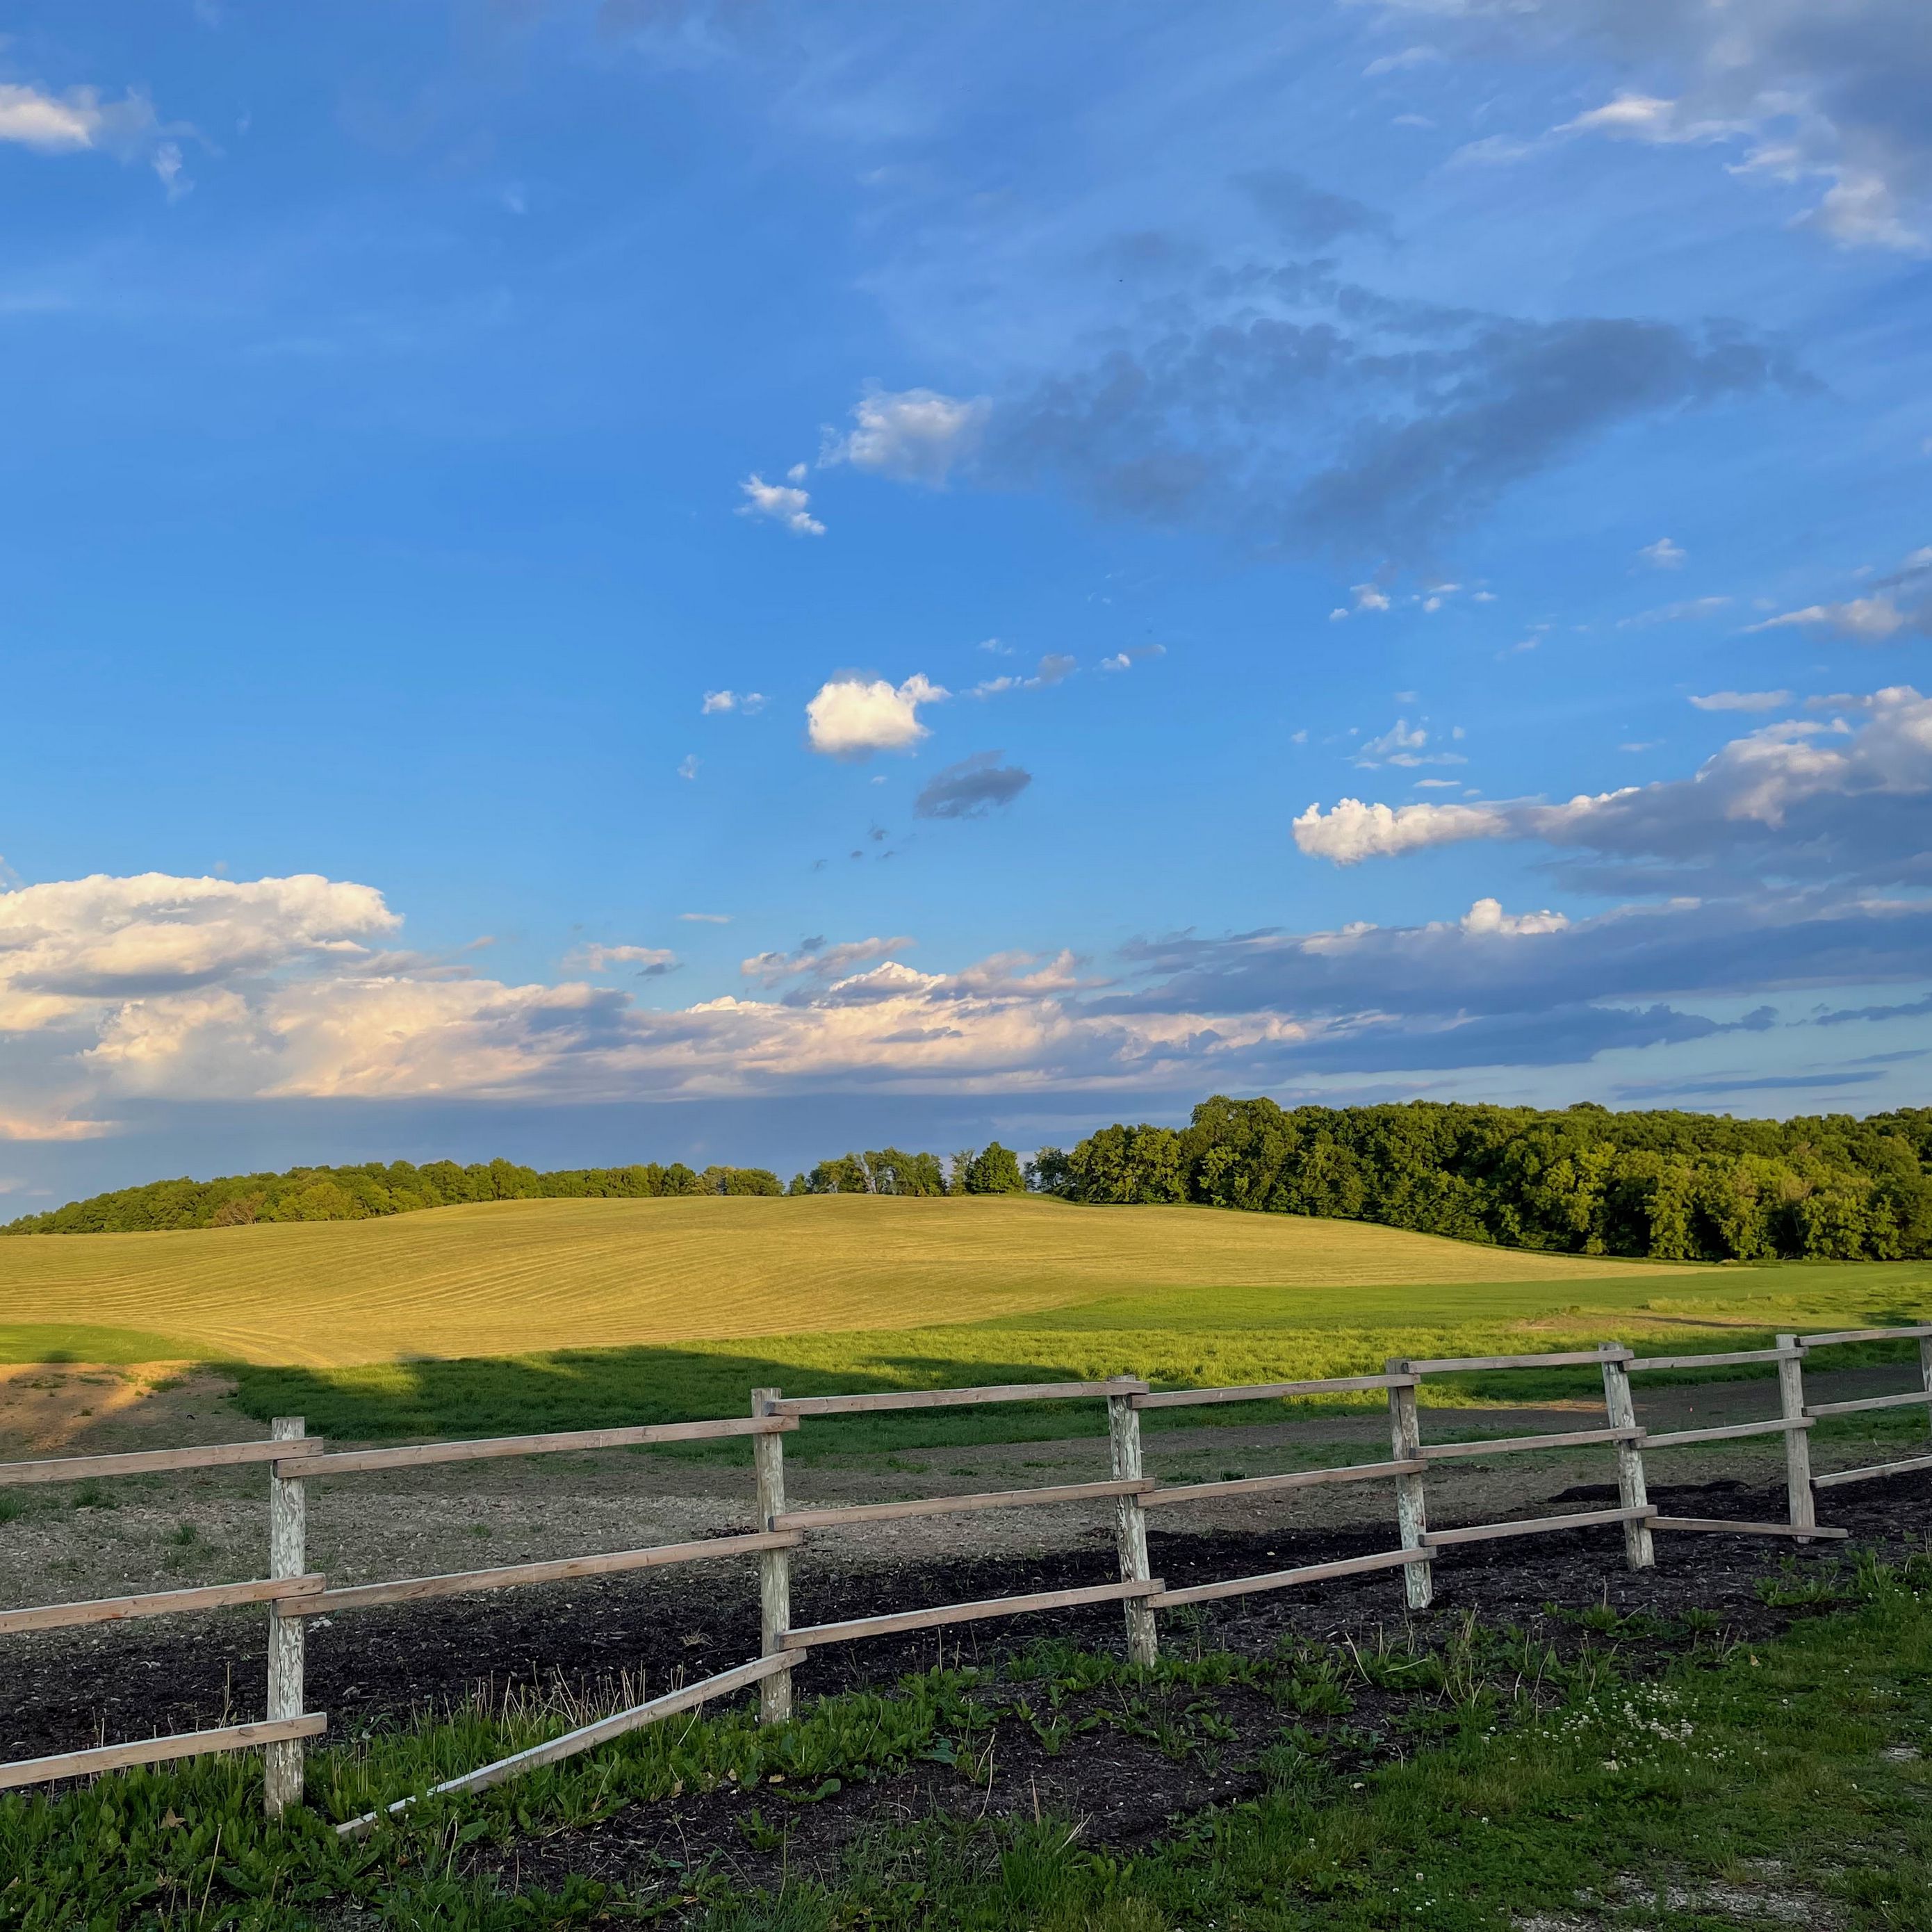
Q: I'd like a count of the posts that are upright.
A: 7